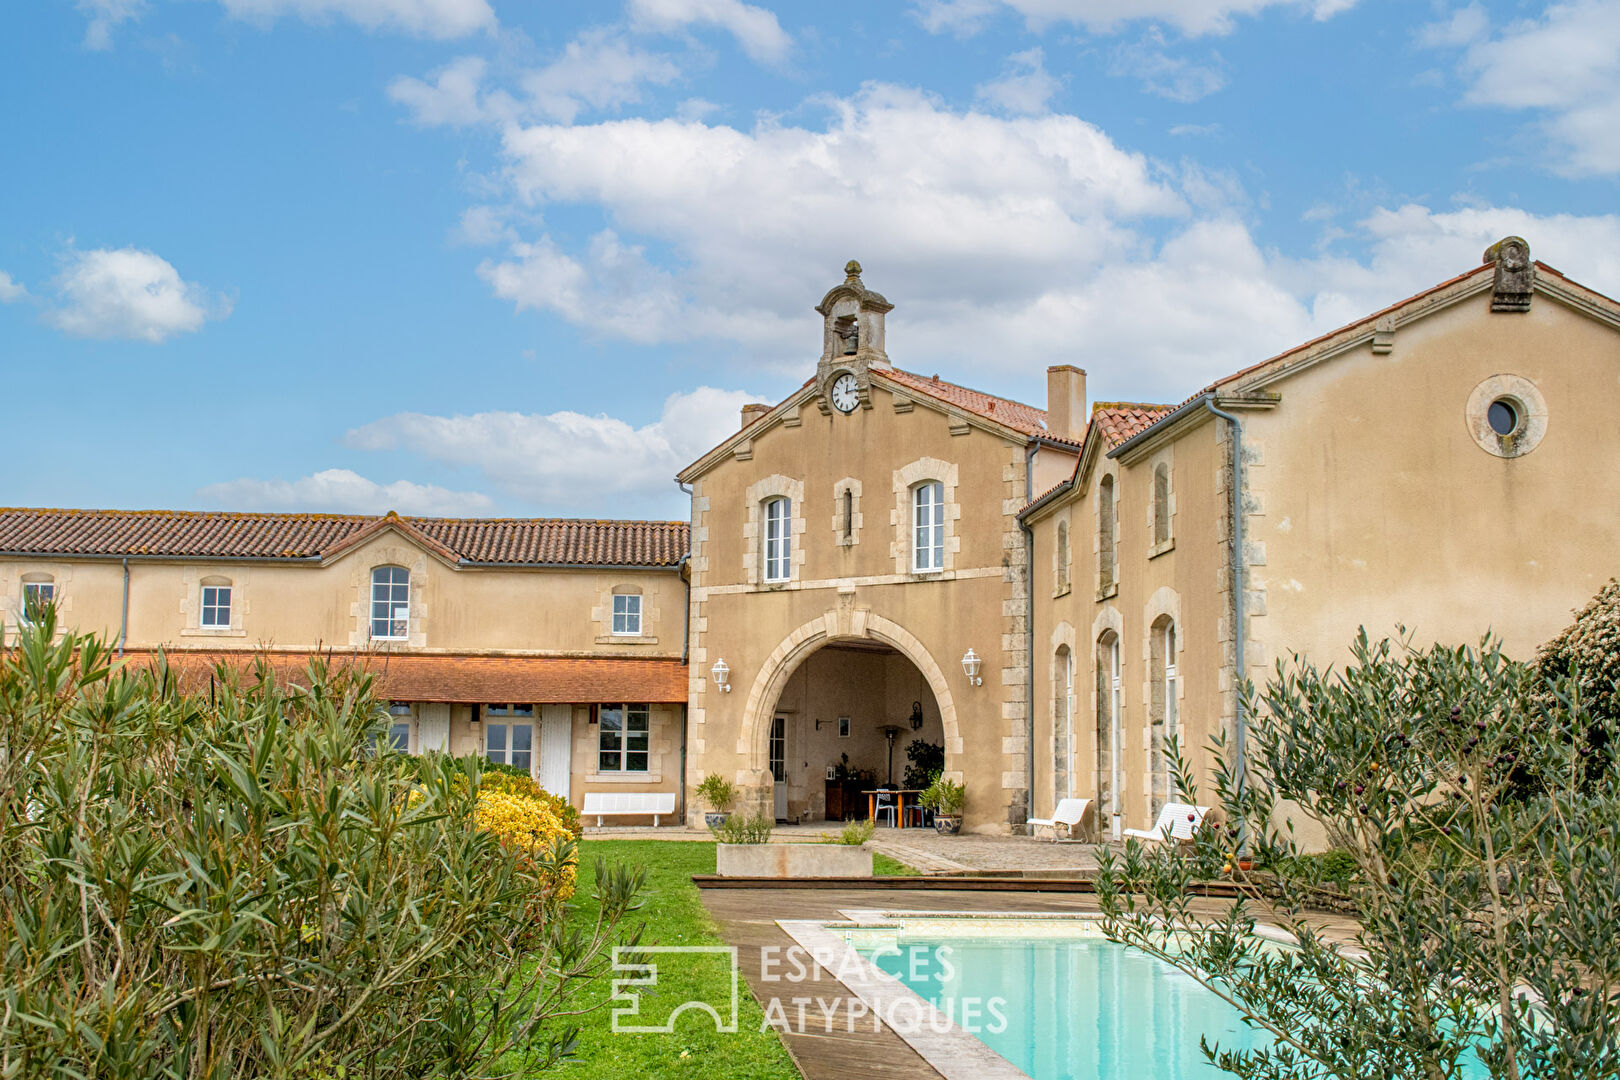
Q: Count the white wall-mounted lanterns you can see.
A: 2